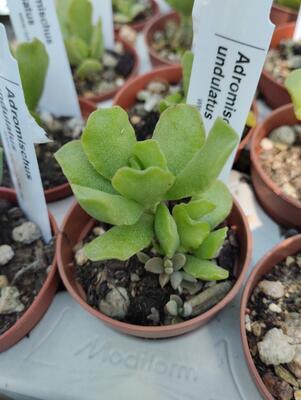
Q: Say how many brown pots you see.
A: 11